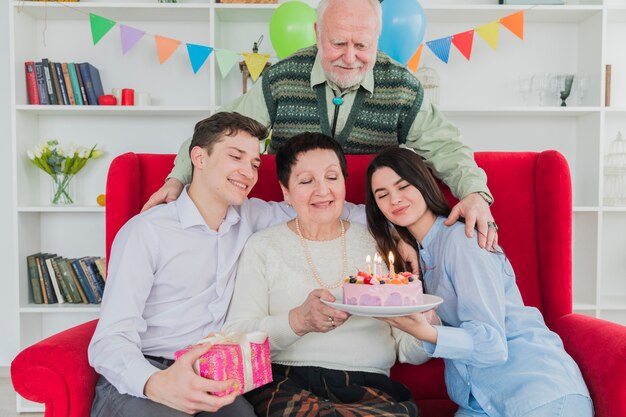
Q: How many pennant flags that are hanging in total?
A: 11